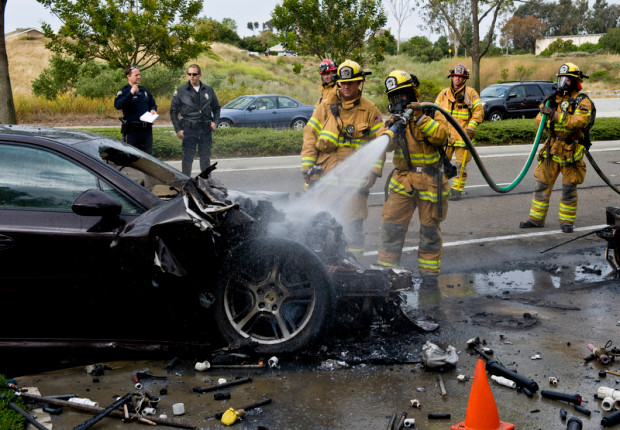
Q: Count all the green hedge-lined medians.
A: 1